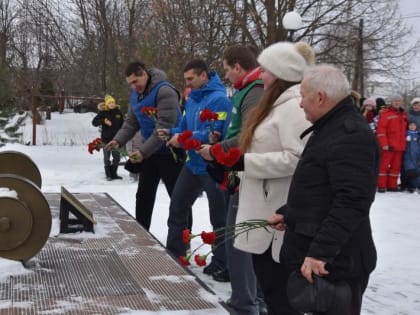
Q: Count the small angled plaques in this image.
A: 1